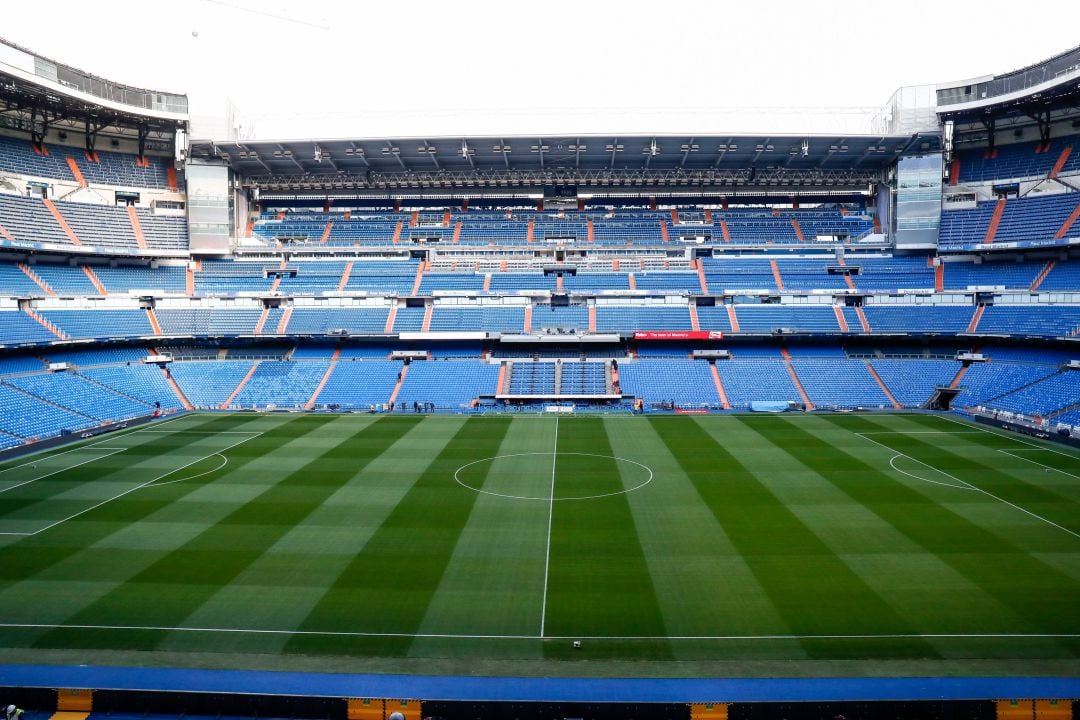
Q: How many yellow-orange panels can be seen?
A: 6